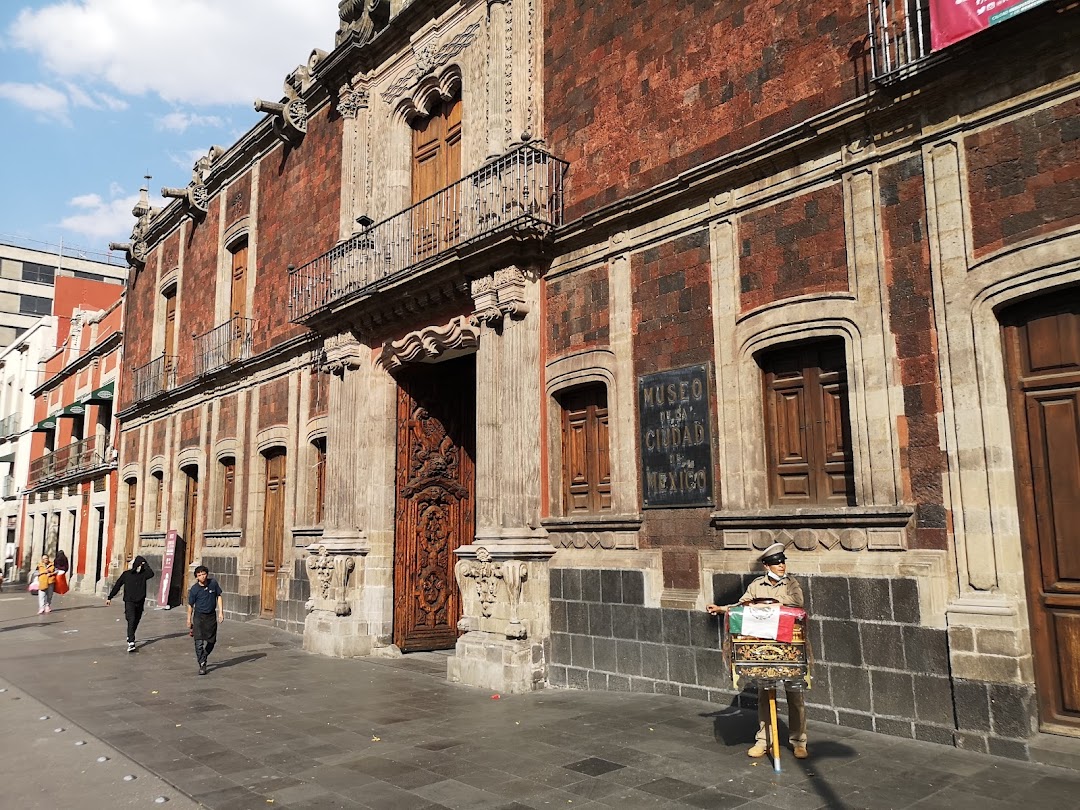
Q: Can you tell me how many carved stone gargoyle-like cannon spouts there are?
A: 3